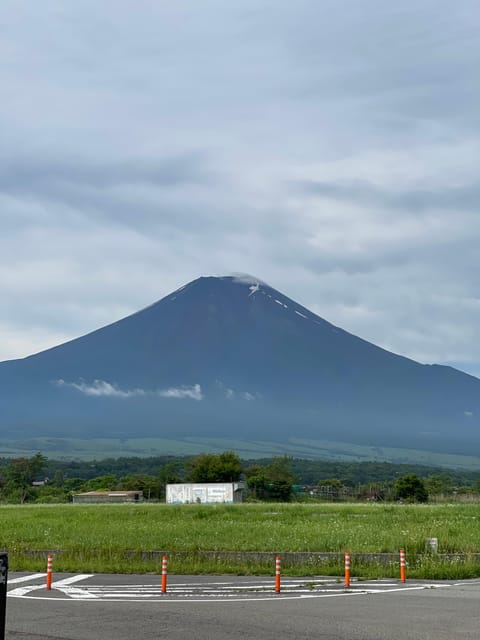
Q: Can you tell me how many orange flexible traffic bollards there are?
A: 5